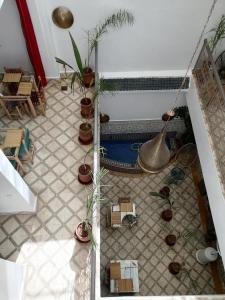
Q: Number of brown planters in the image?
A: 9